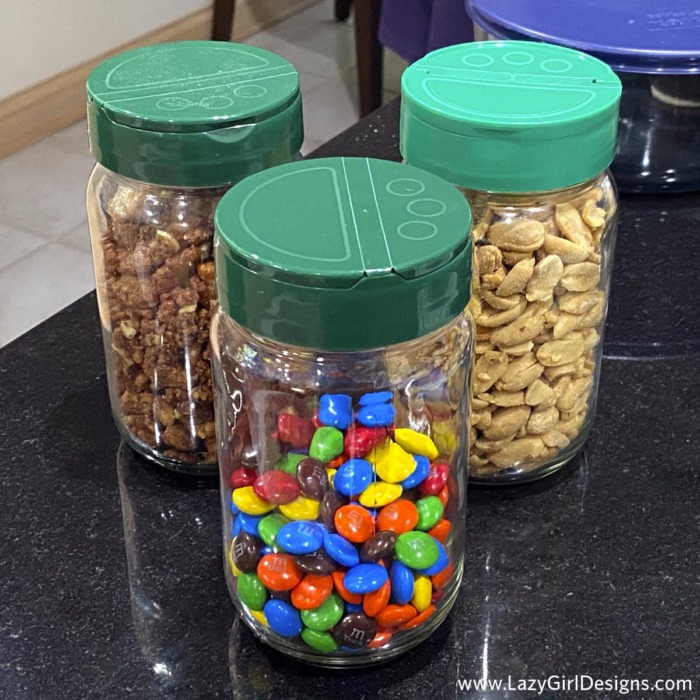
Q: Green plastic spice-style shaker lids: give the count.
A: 3